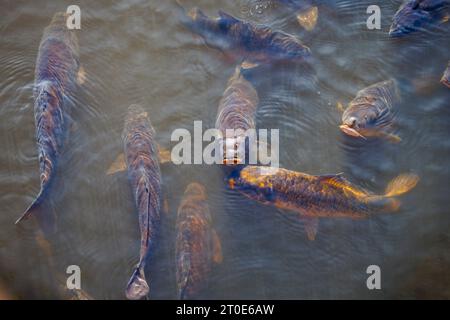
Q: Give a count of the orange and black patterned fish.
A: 1